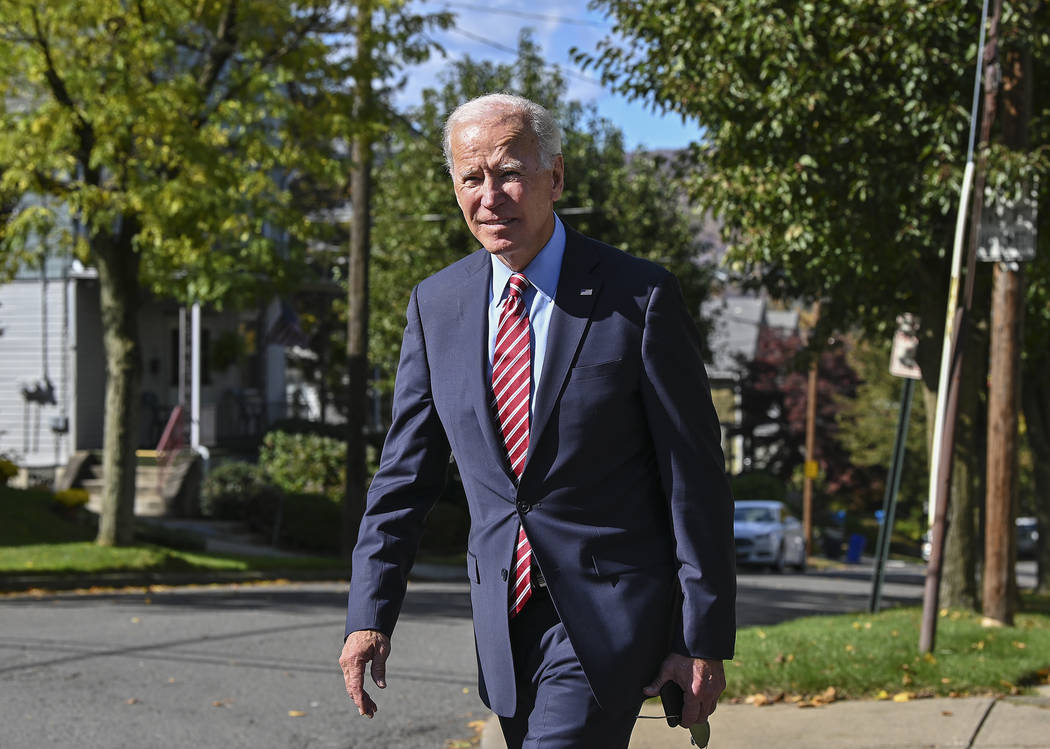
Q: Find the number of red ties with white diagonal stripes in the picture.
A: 1